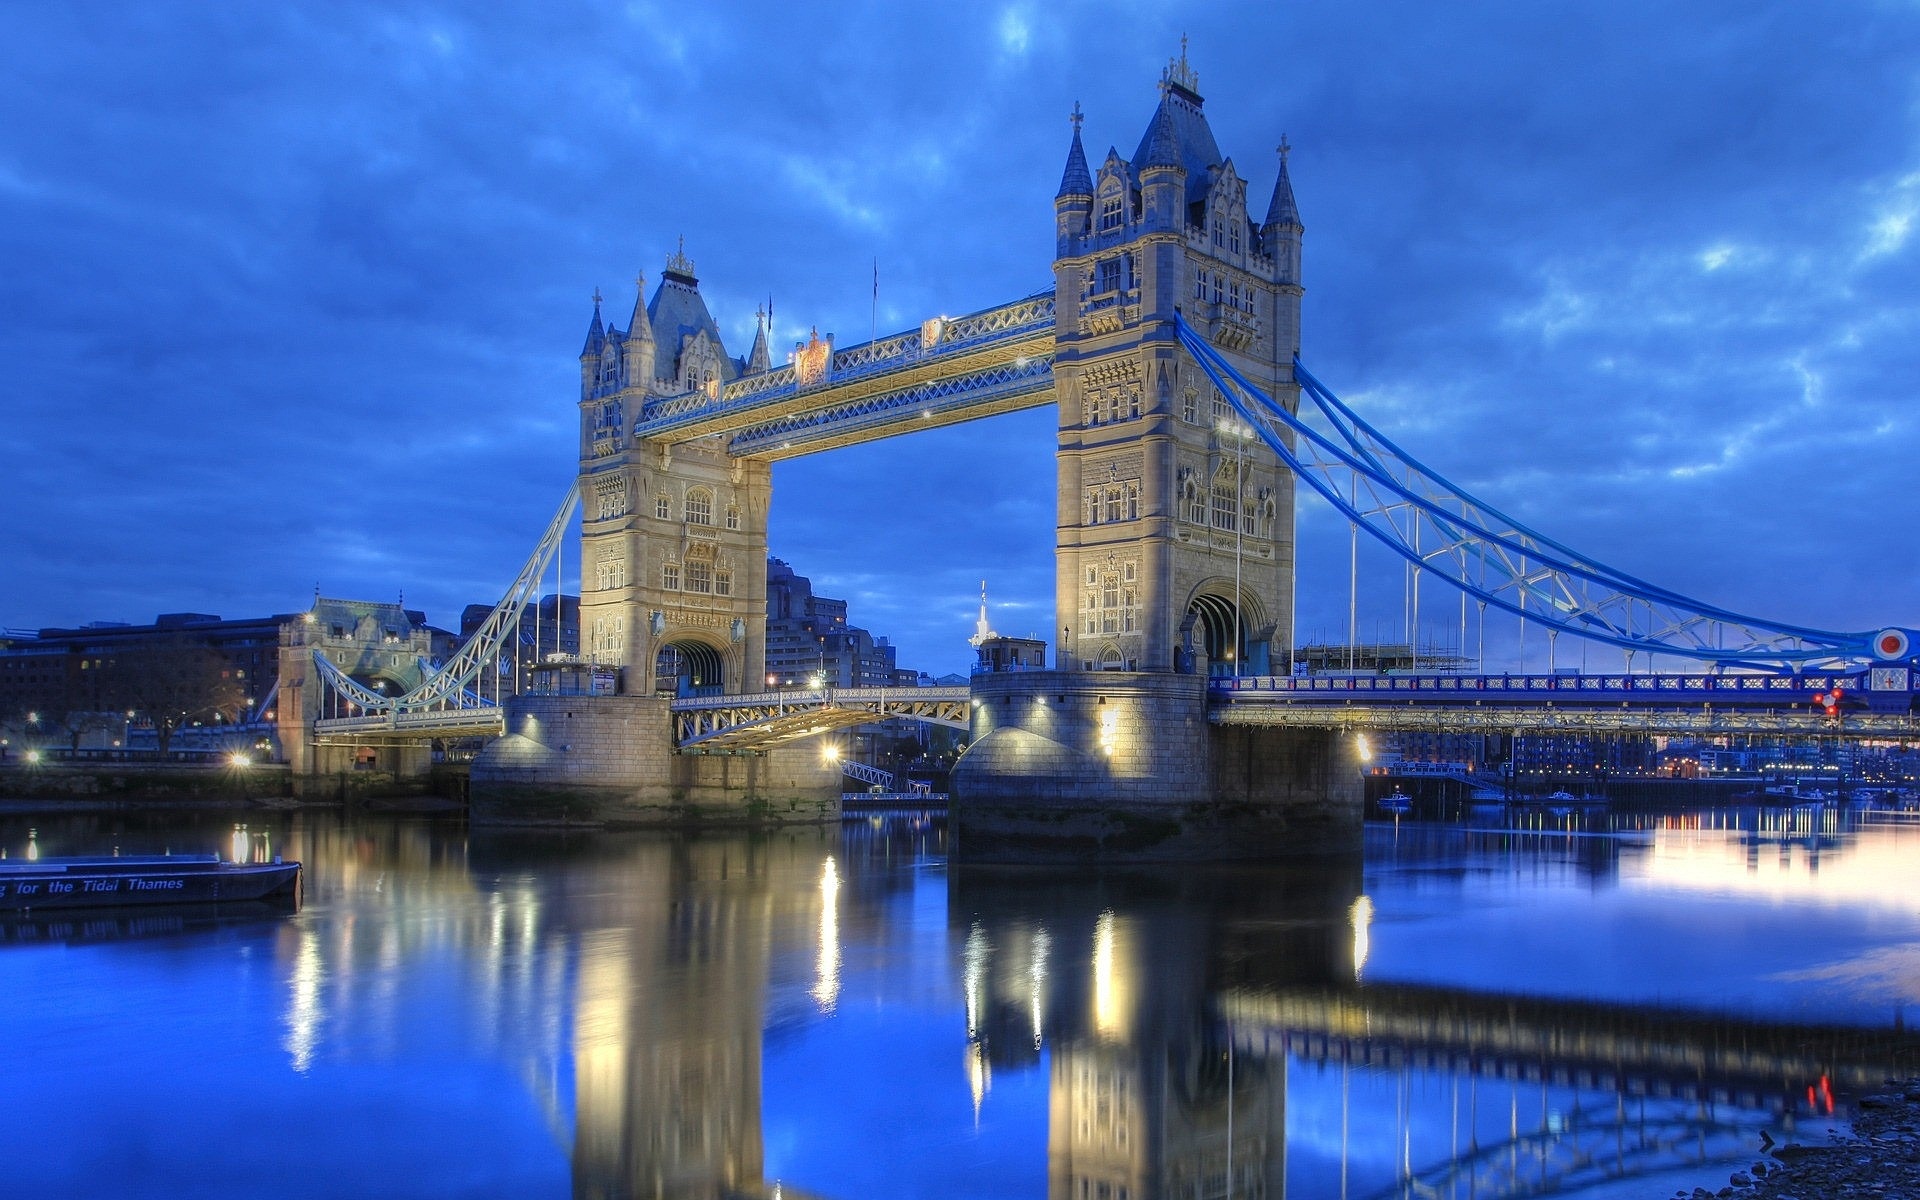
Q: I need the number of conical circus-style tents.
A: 0